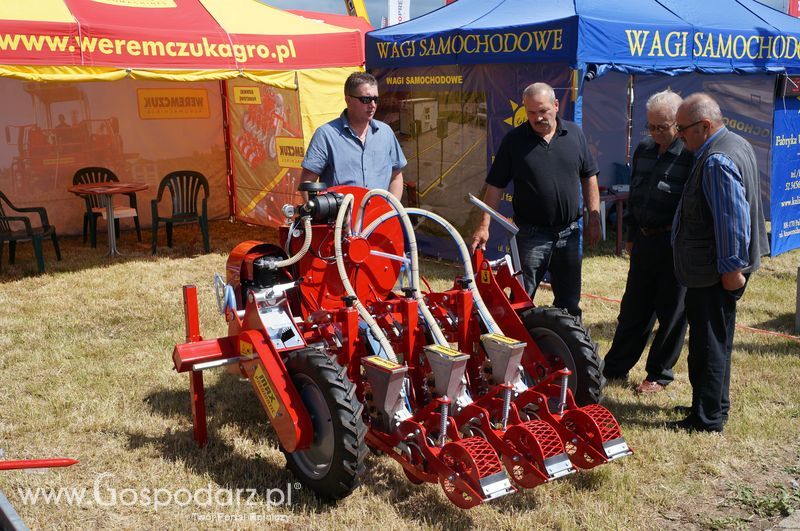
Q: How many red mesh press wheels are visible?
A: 3